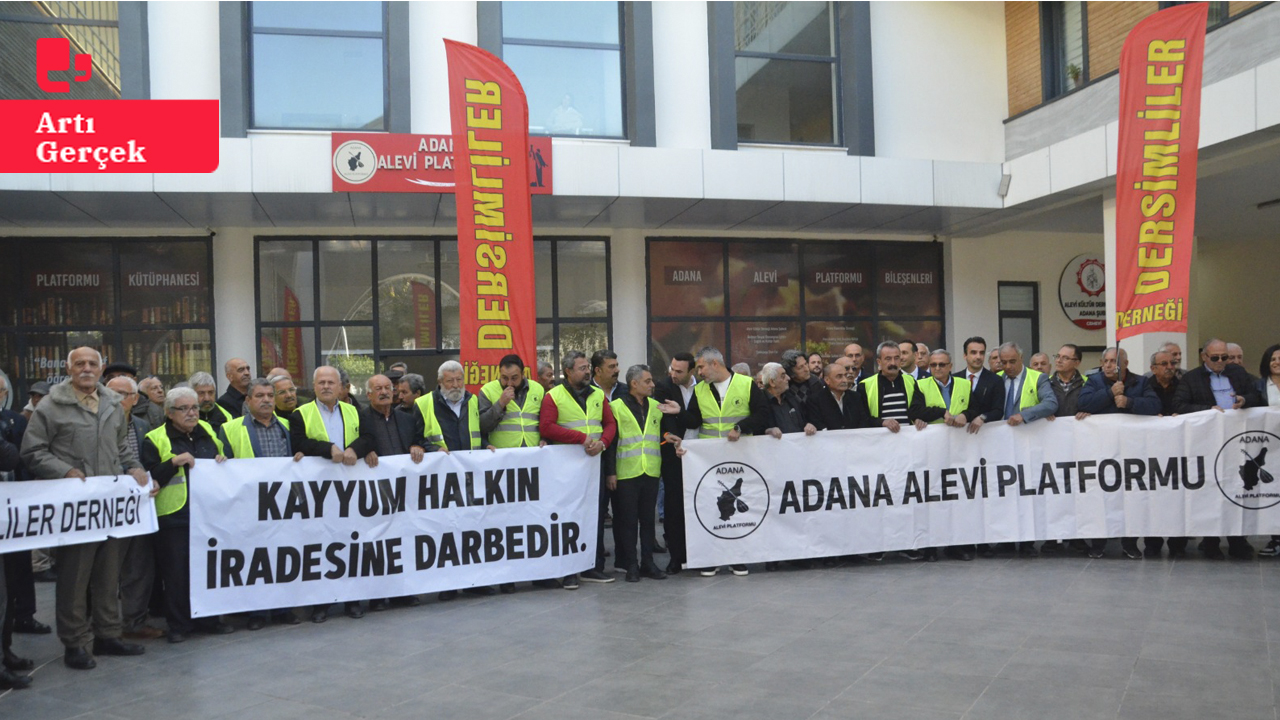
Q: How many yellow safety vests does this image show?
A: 13